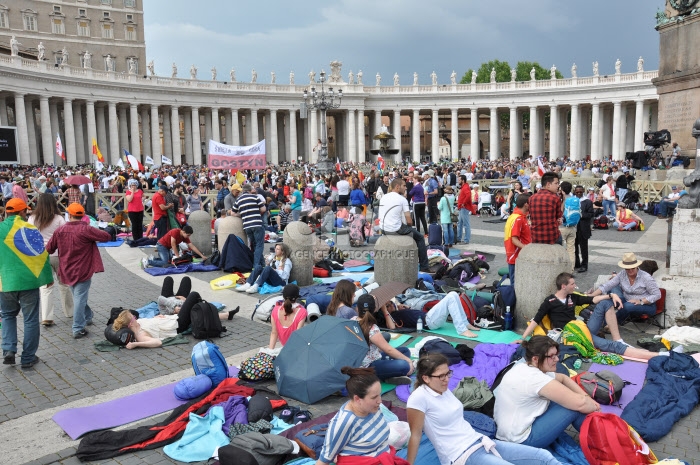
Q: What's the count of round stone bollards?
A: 5